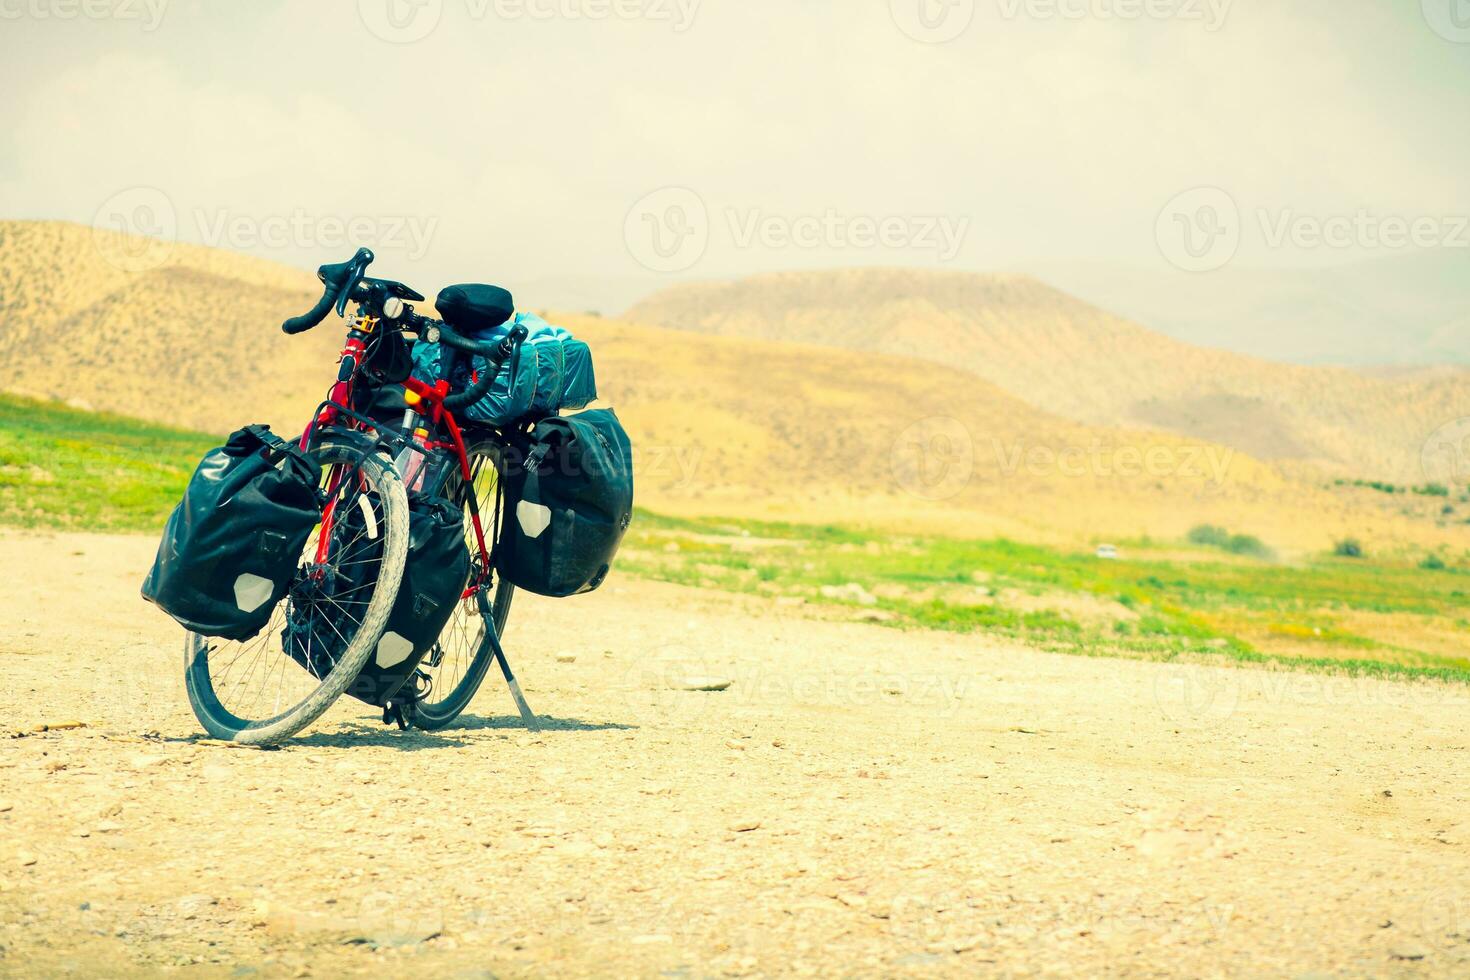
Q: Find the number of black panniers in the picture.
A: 3